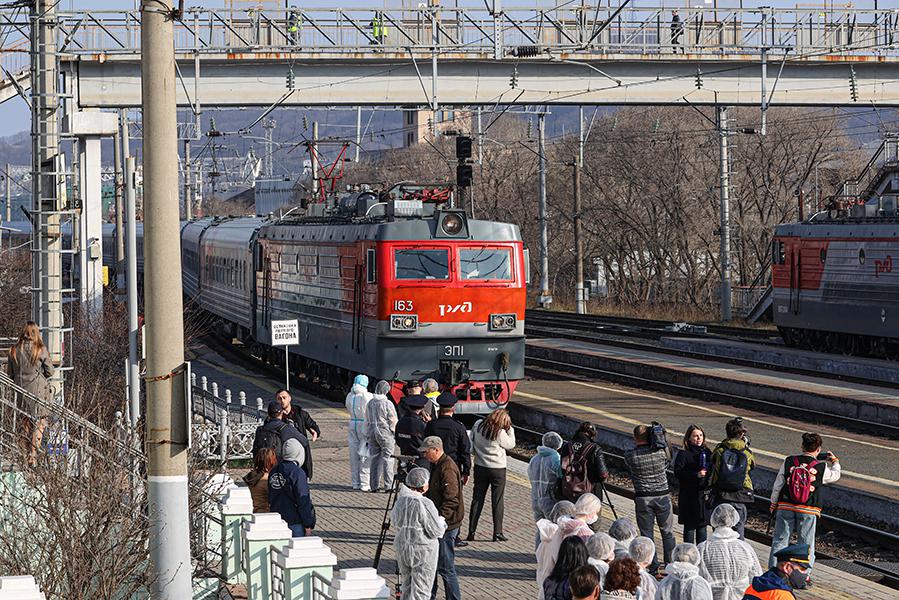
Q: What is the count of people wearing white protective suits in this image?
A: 11